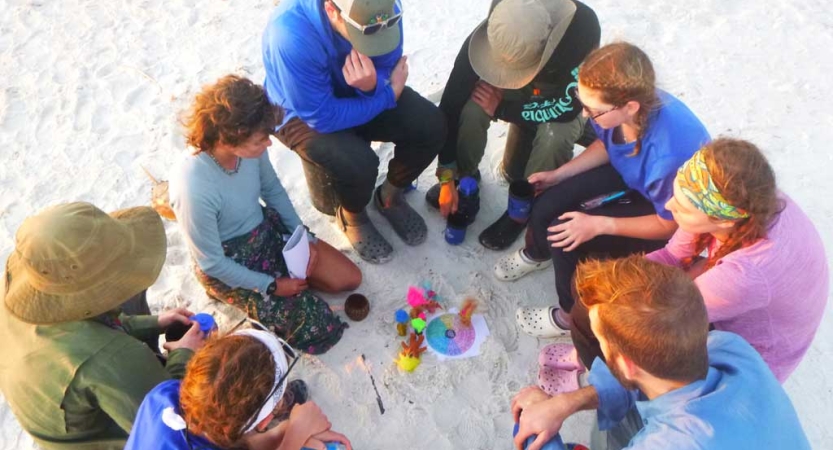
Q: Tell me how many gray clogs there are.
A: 2